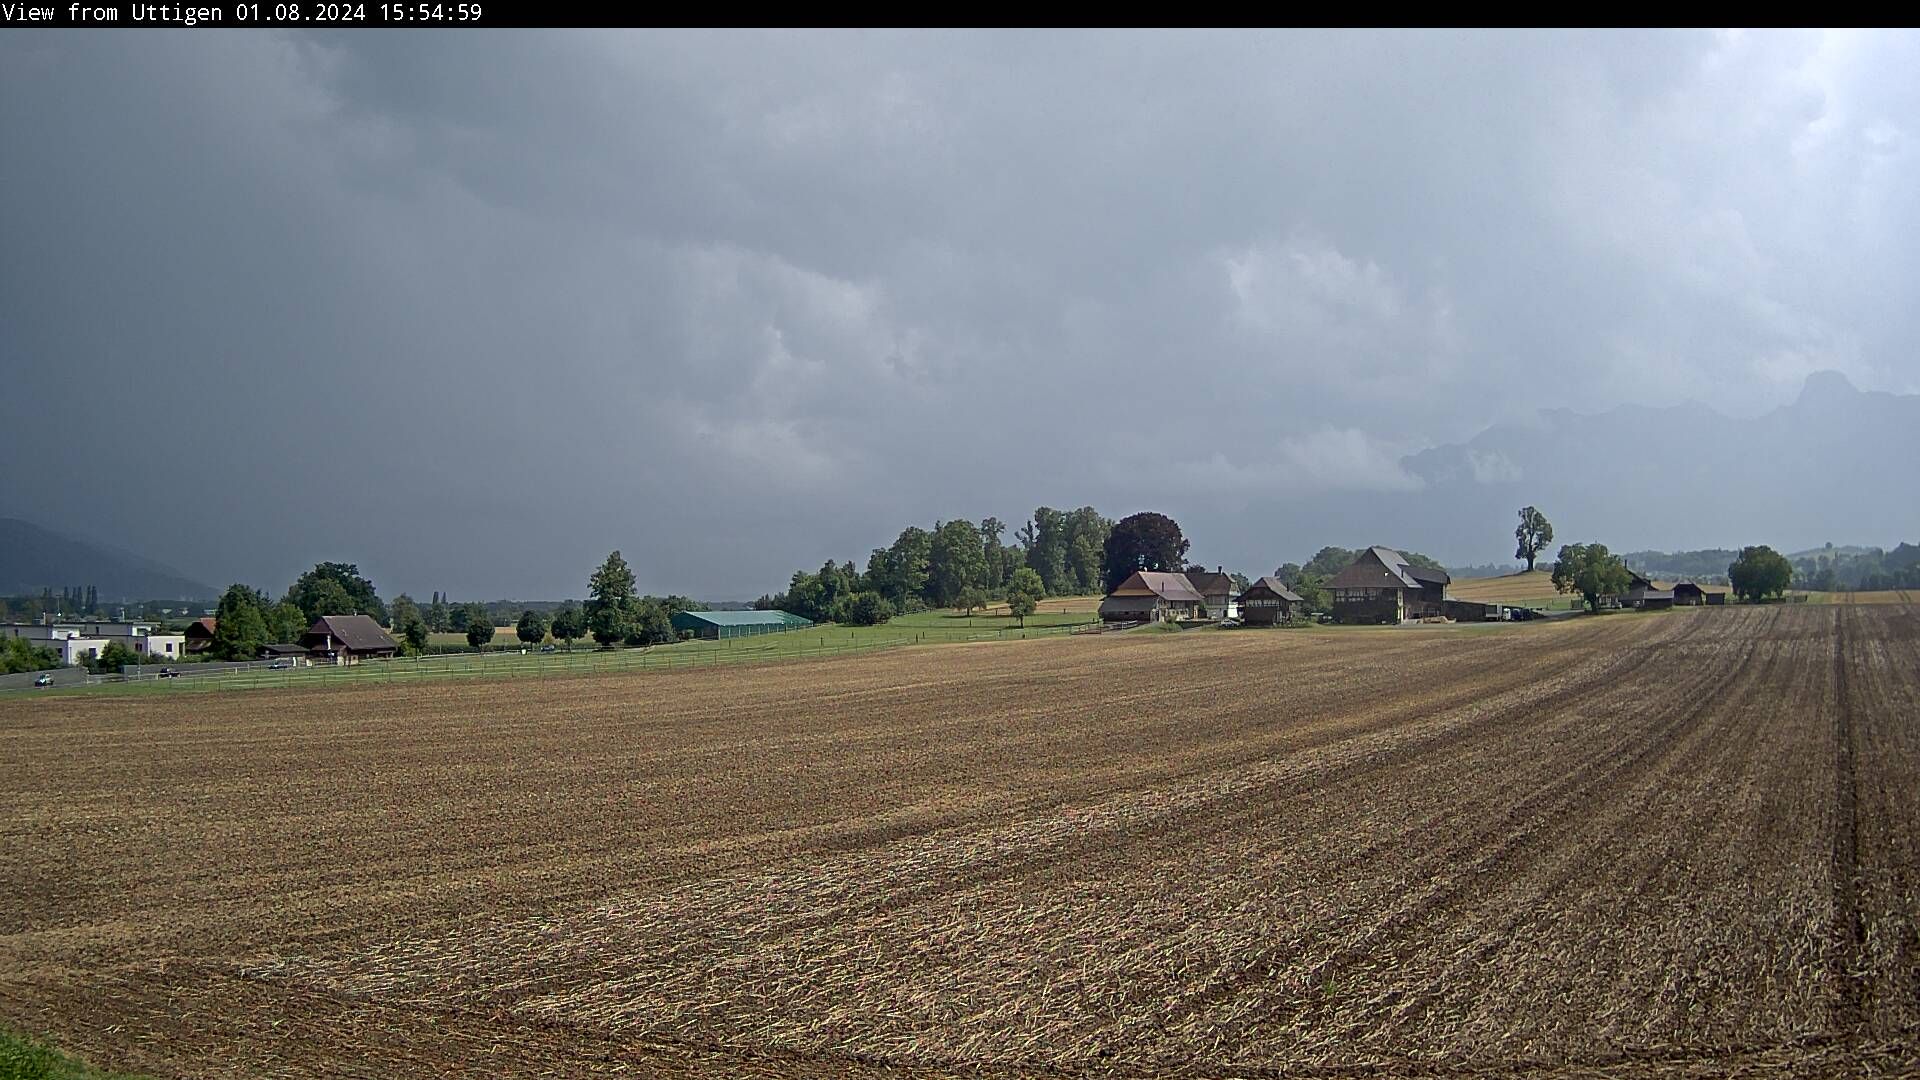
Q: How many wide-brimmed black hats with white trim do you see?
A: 0